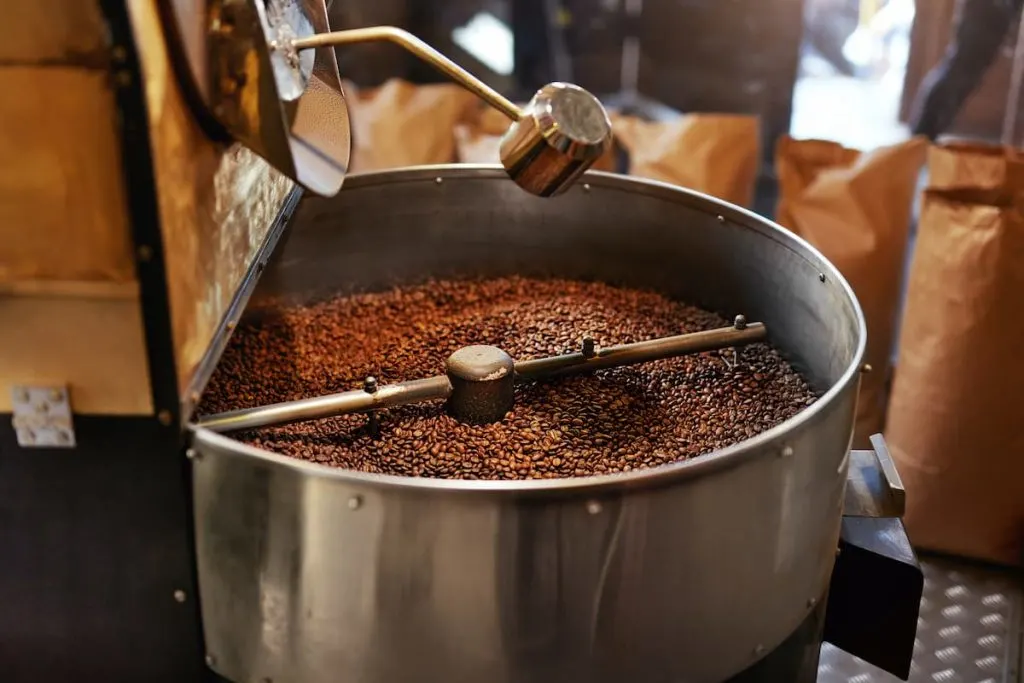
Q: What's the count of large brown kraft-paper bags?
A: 5